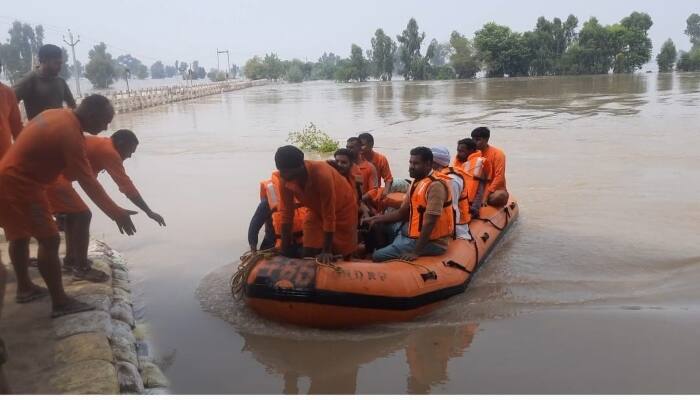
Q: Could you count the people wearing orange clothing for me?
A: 12